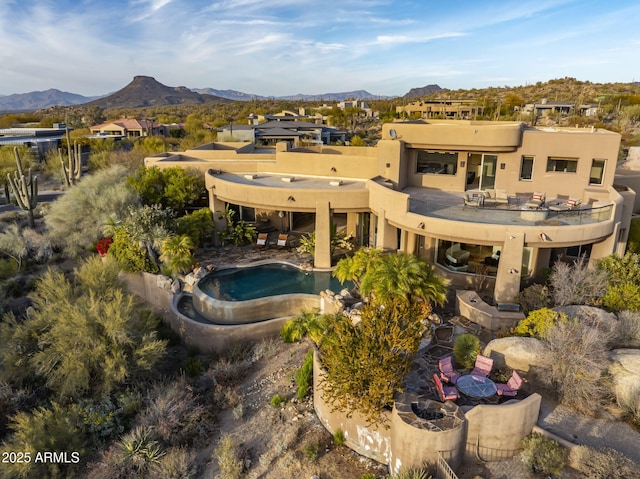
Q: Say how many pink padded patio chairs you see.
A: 4